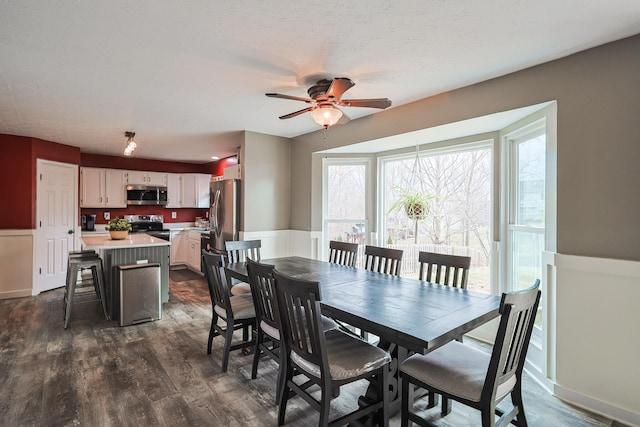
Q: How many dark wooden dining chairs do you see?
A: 8